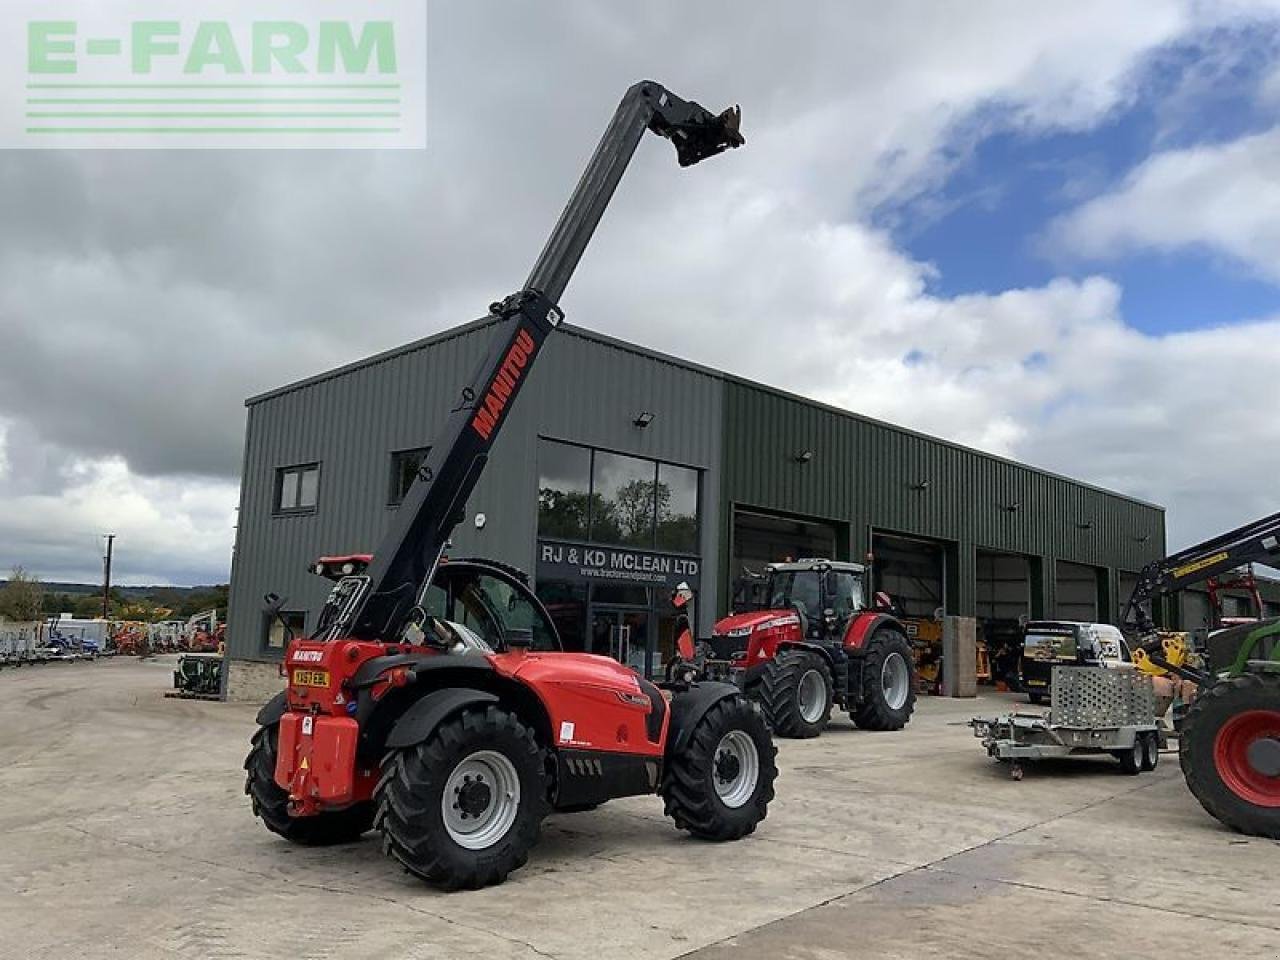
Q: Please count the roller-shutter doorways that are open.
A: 5